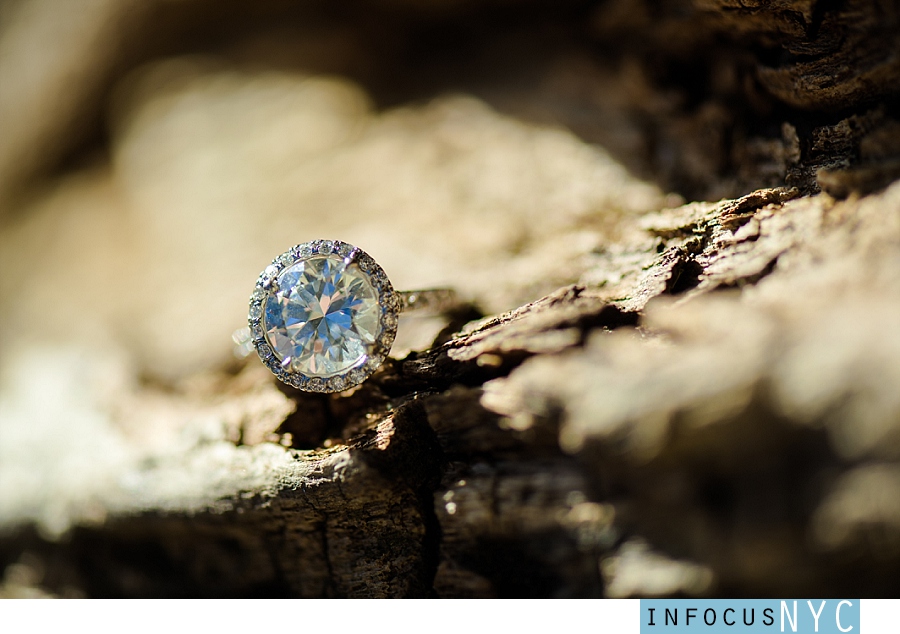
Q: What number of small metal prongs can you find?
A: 4